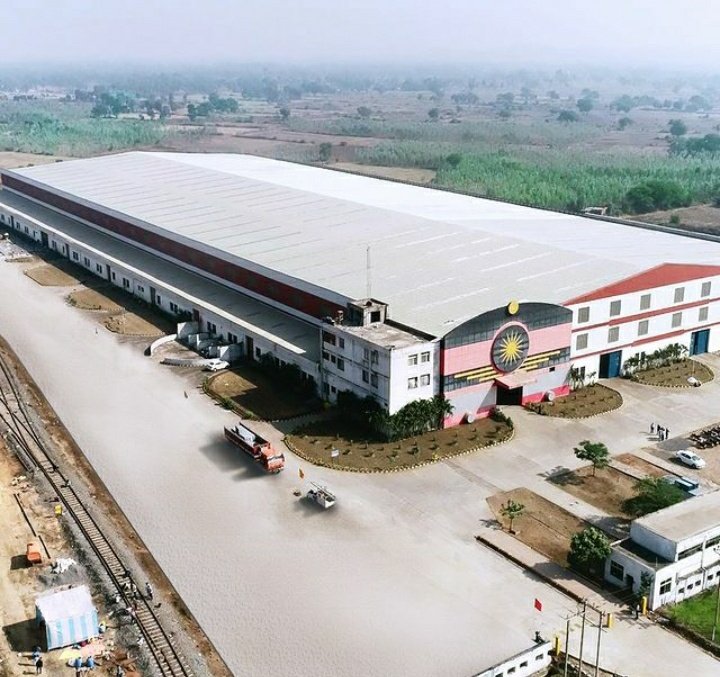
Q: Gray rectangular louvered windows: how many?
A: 10